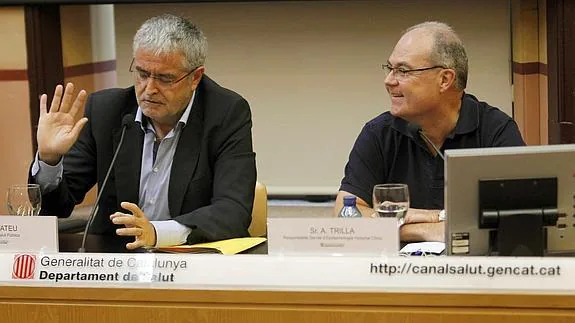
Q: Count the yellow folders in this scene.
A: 1